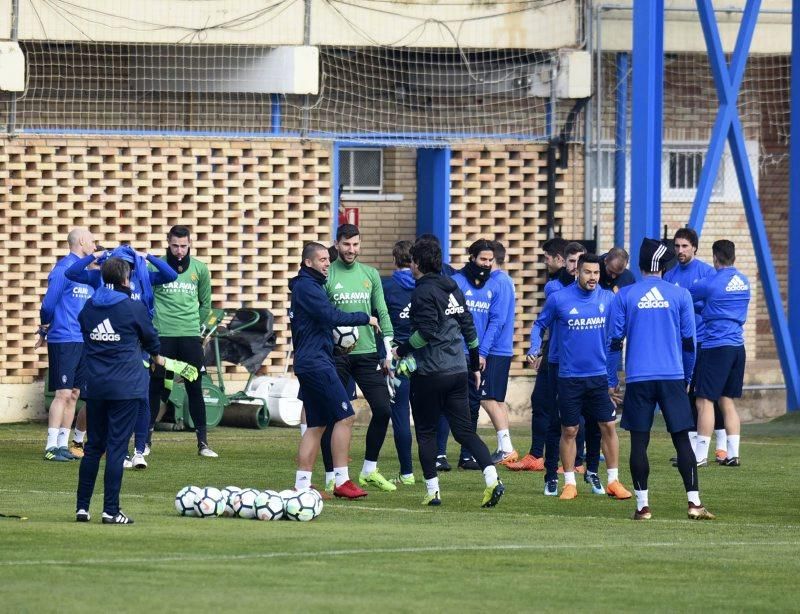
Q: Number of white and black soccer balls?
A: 9